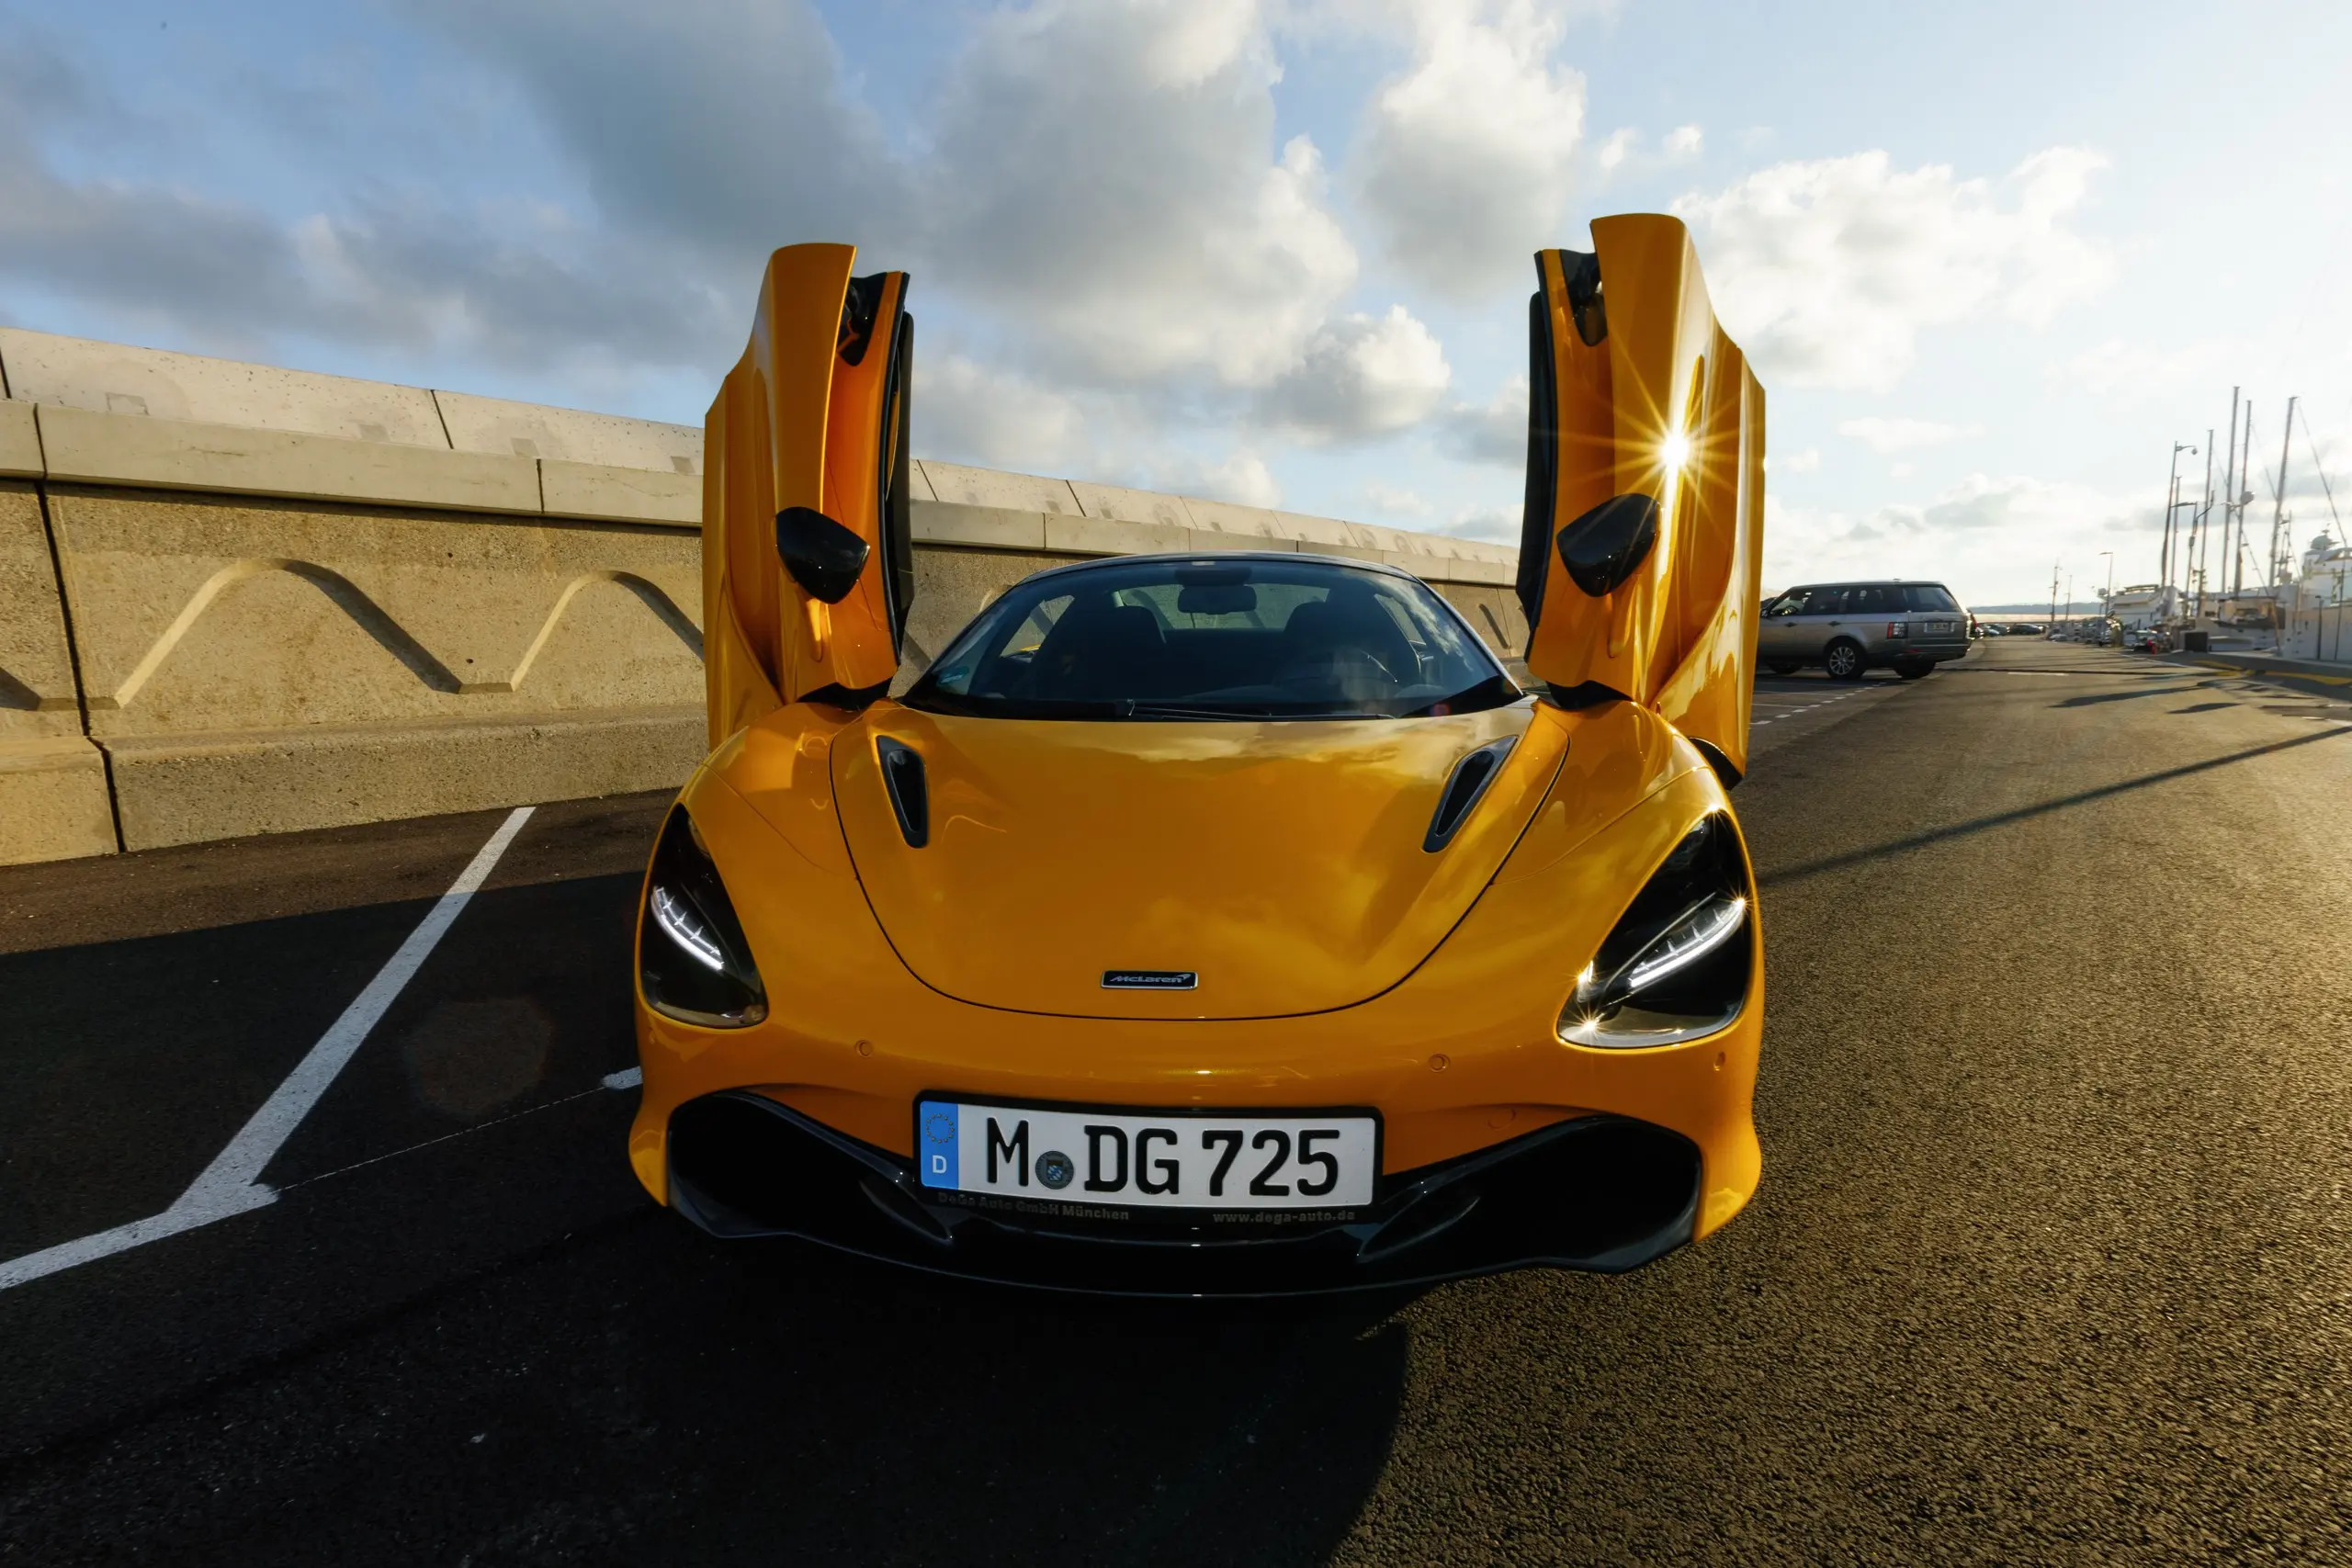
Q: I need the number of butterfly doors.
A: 2